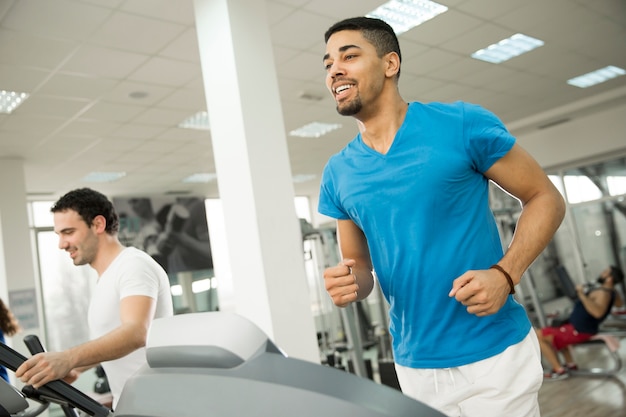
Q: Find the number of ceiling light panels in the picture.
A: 9